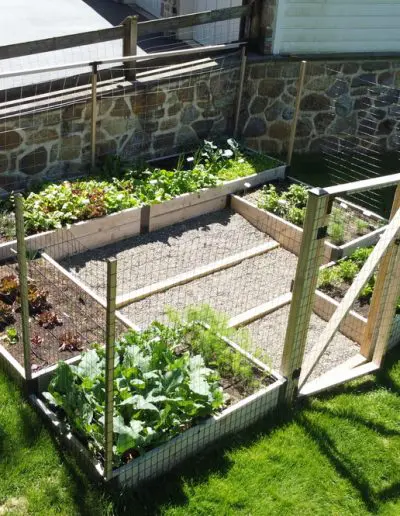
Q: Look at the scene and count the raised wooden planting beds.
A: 5